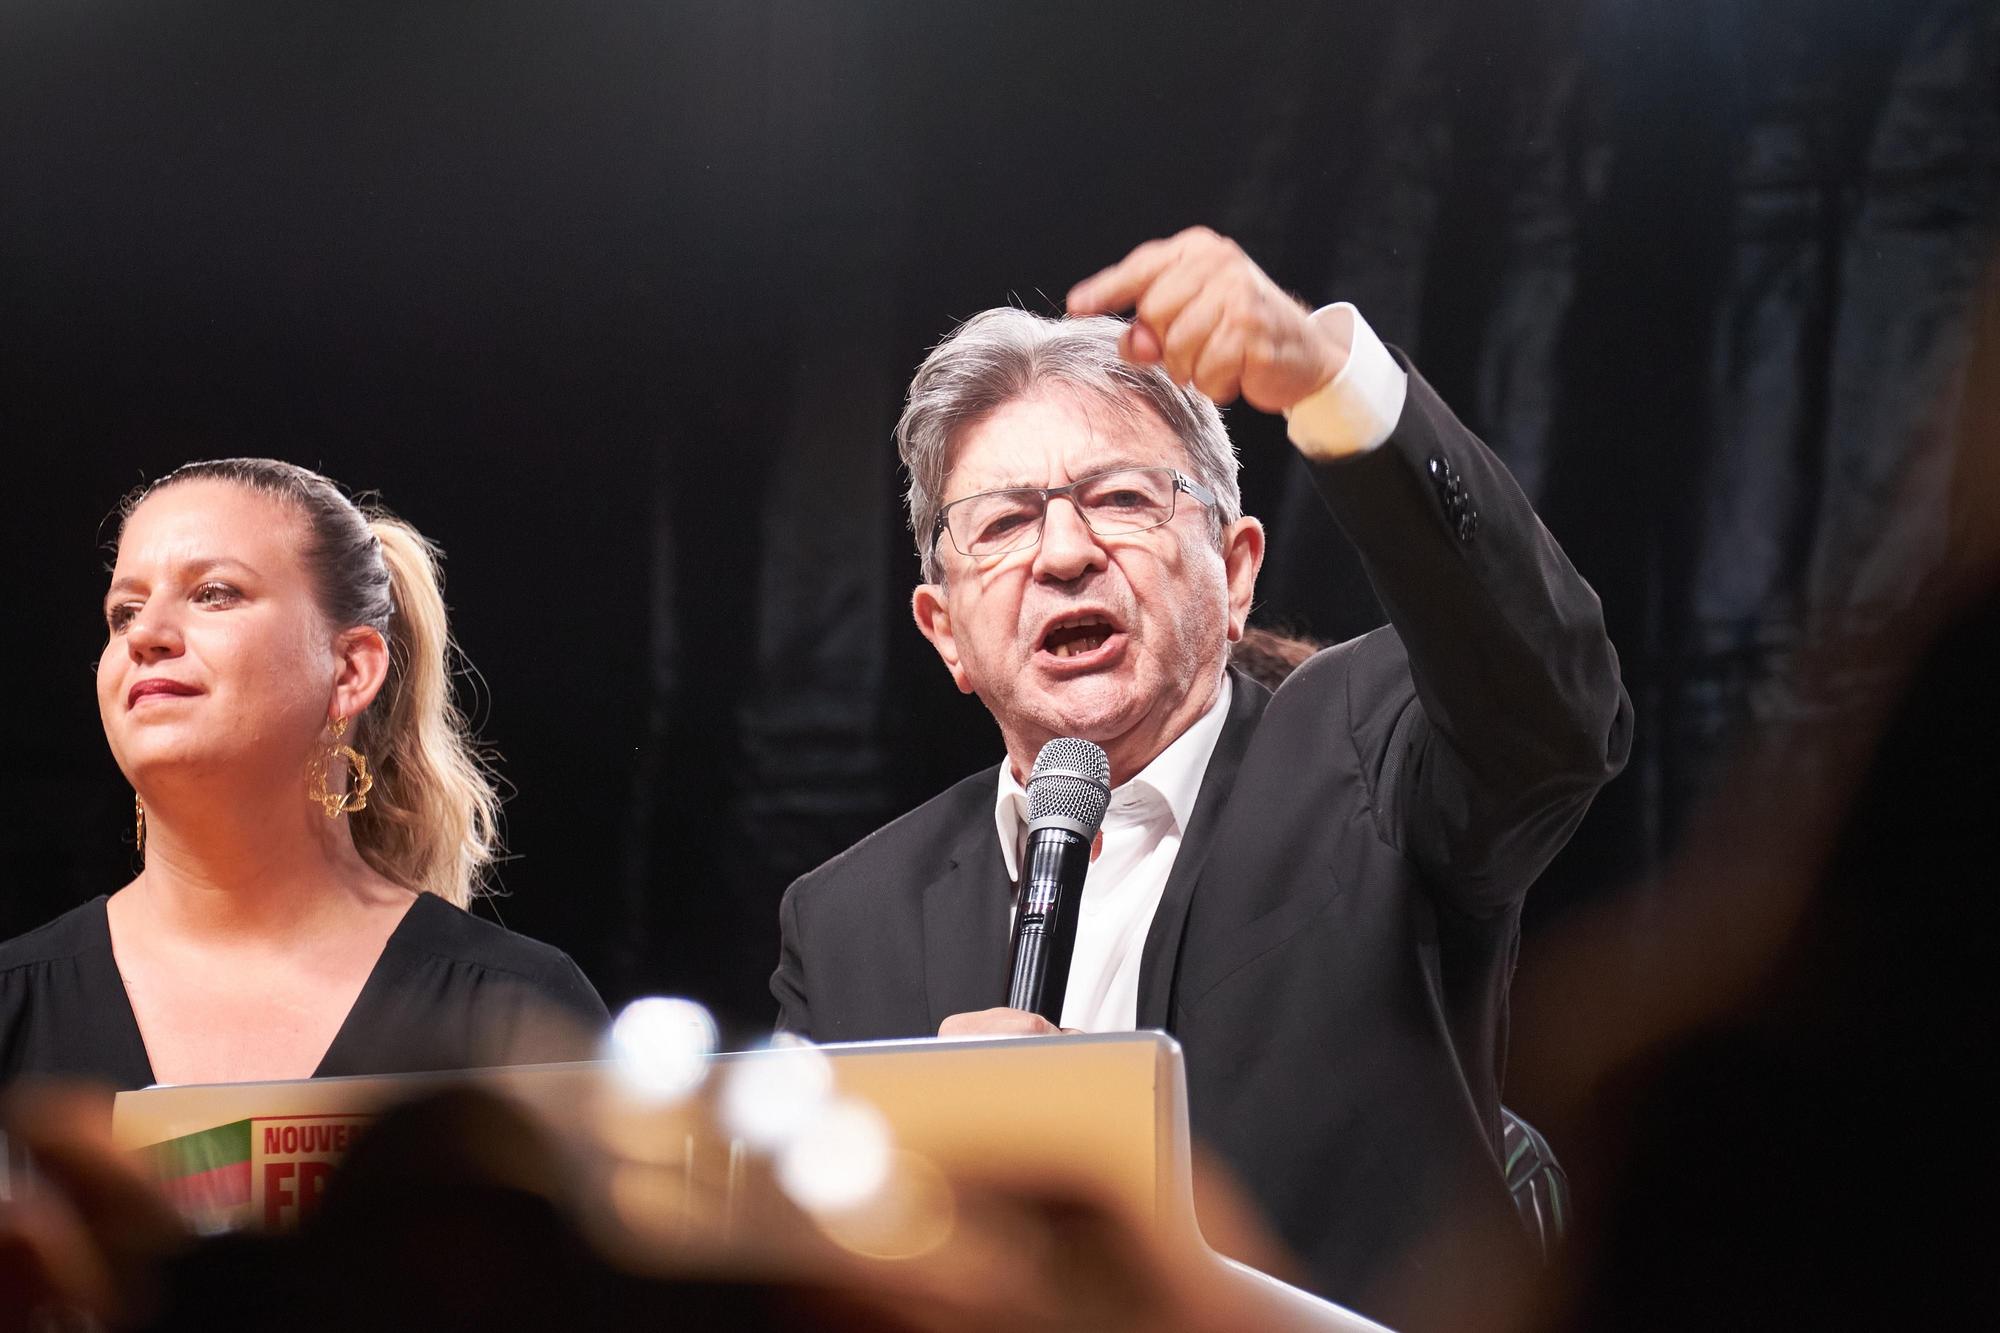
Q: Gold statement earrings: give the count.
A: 2